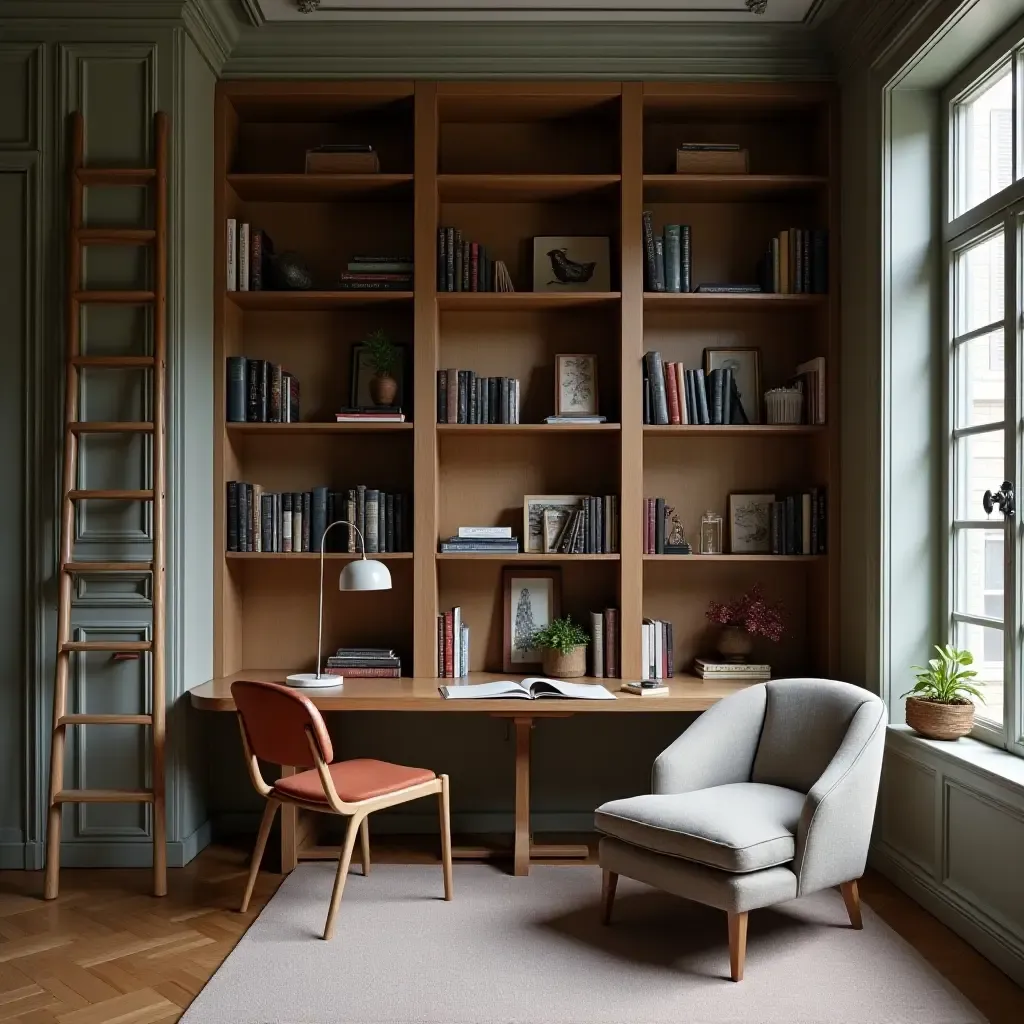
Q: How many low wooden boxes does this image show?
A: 2